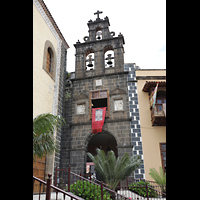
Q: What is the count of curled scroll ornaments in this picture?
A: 2